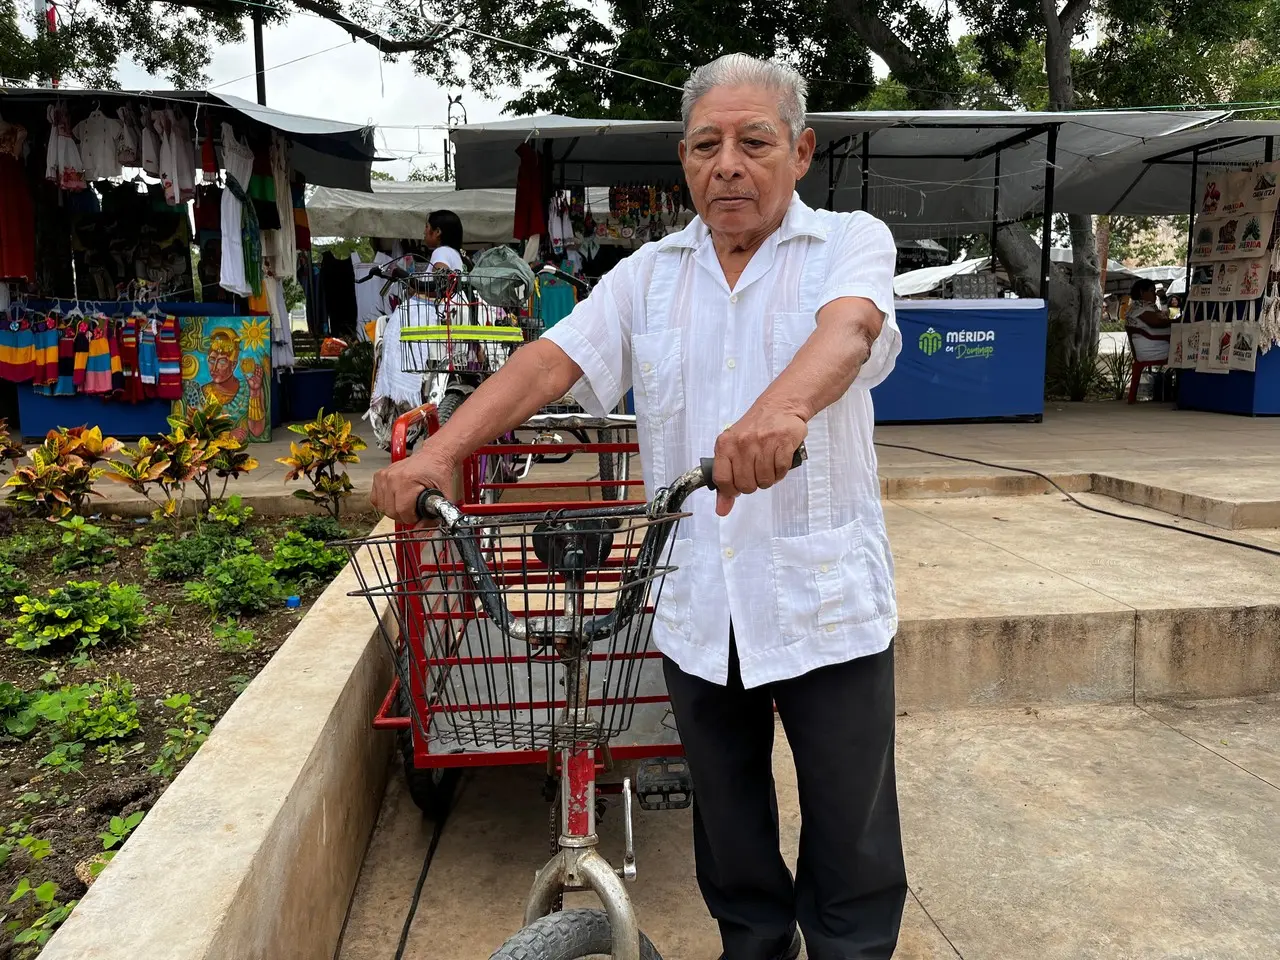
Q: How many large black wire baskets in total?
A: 2